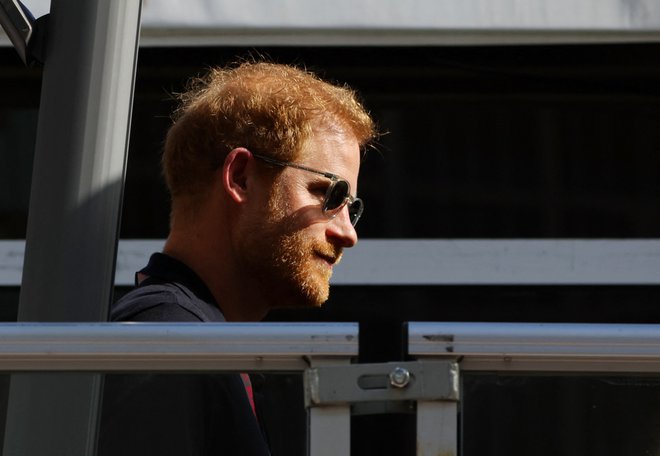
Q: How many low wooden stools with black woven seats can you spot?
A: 0